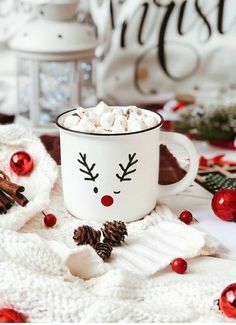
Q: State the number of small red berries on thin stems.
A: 3